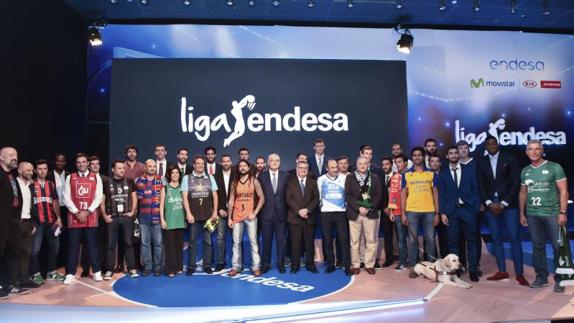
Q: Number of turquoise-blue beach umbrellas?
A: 0